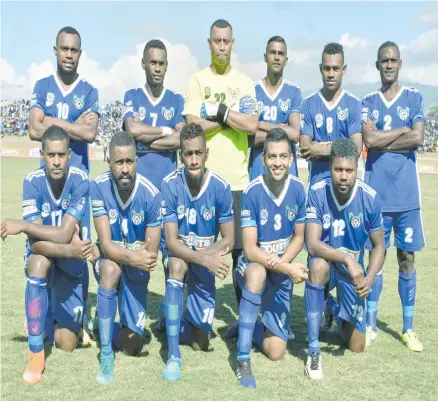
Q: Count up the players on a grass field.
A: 11